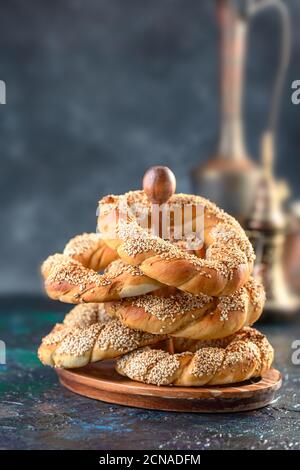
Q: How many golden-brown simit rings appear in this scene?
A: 5